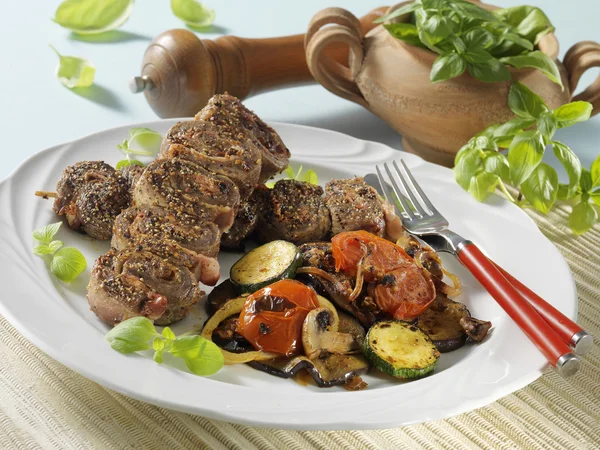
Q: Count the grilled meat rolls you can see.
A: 10